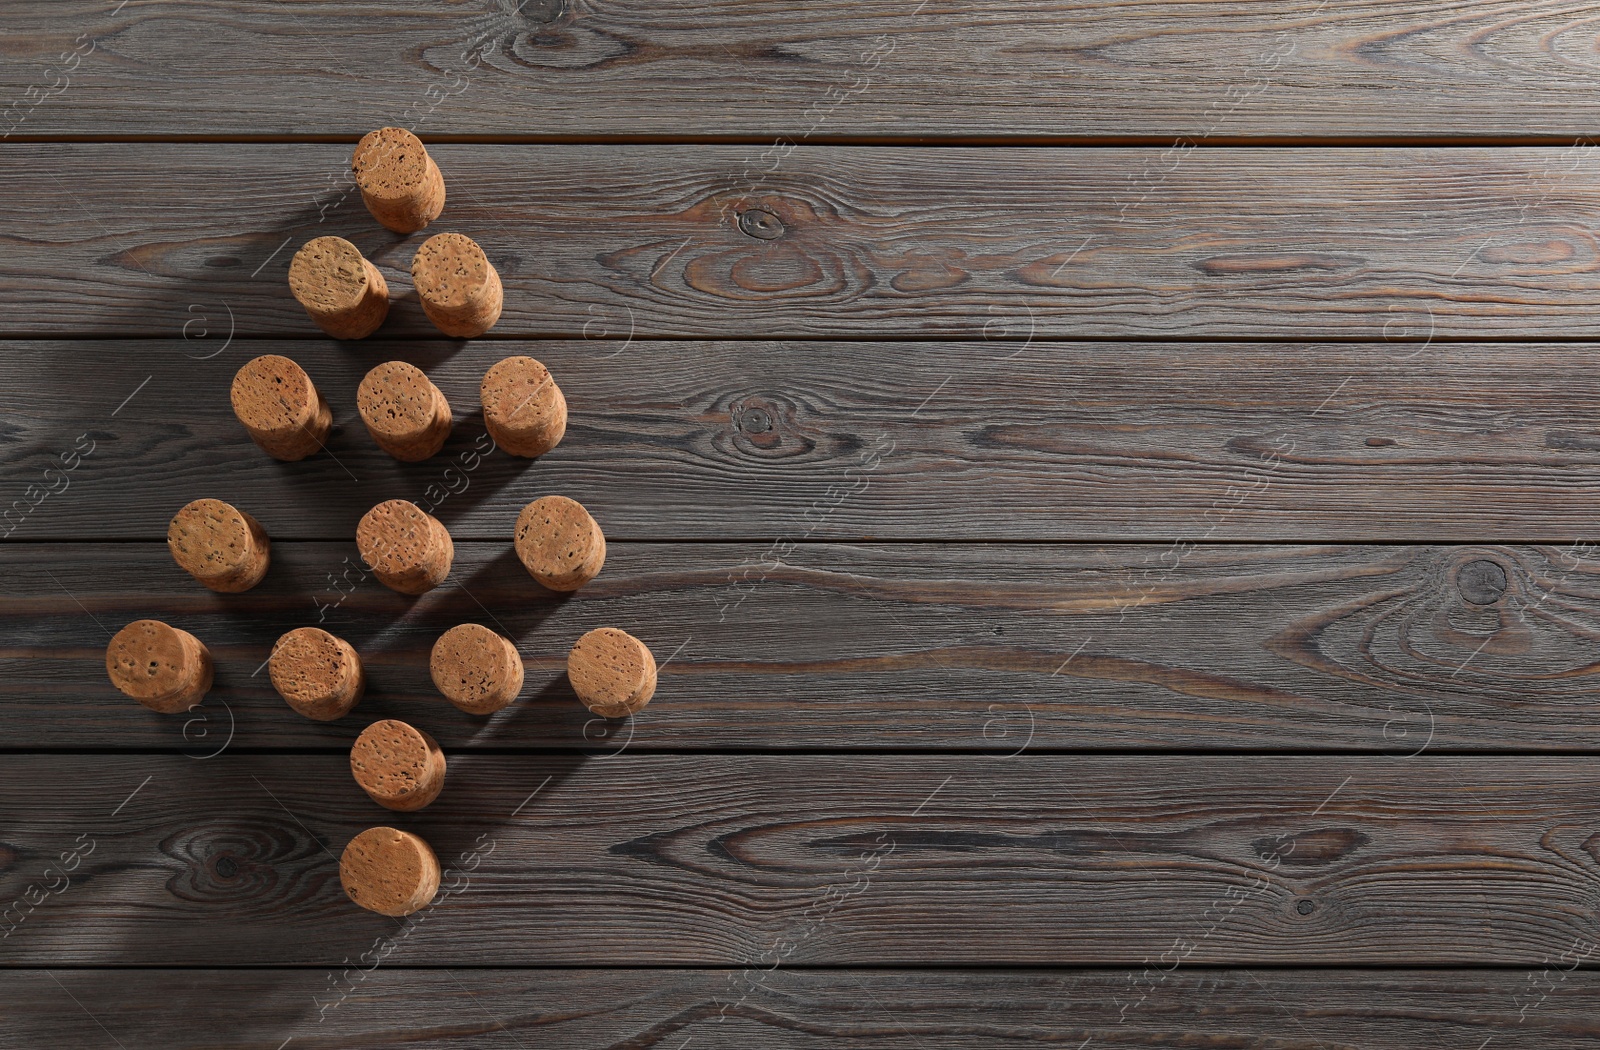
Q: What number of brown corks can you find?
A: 15